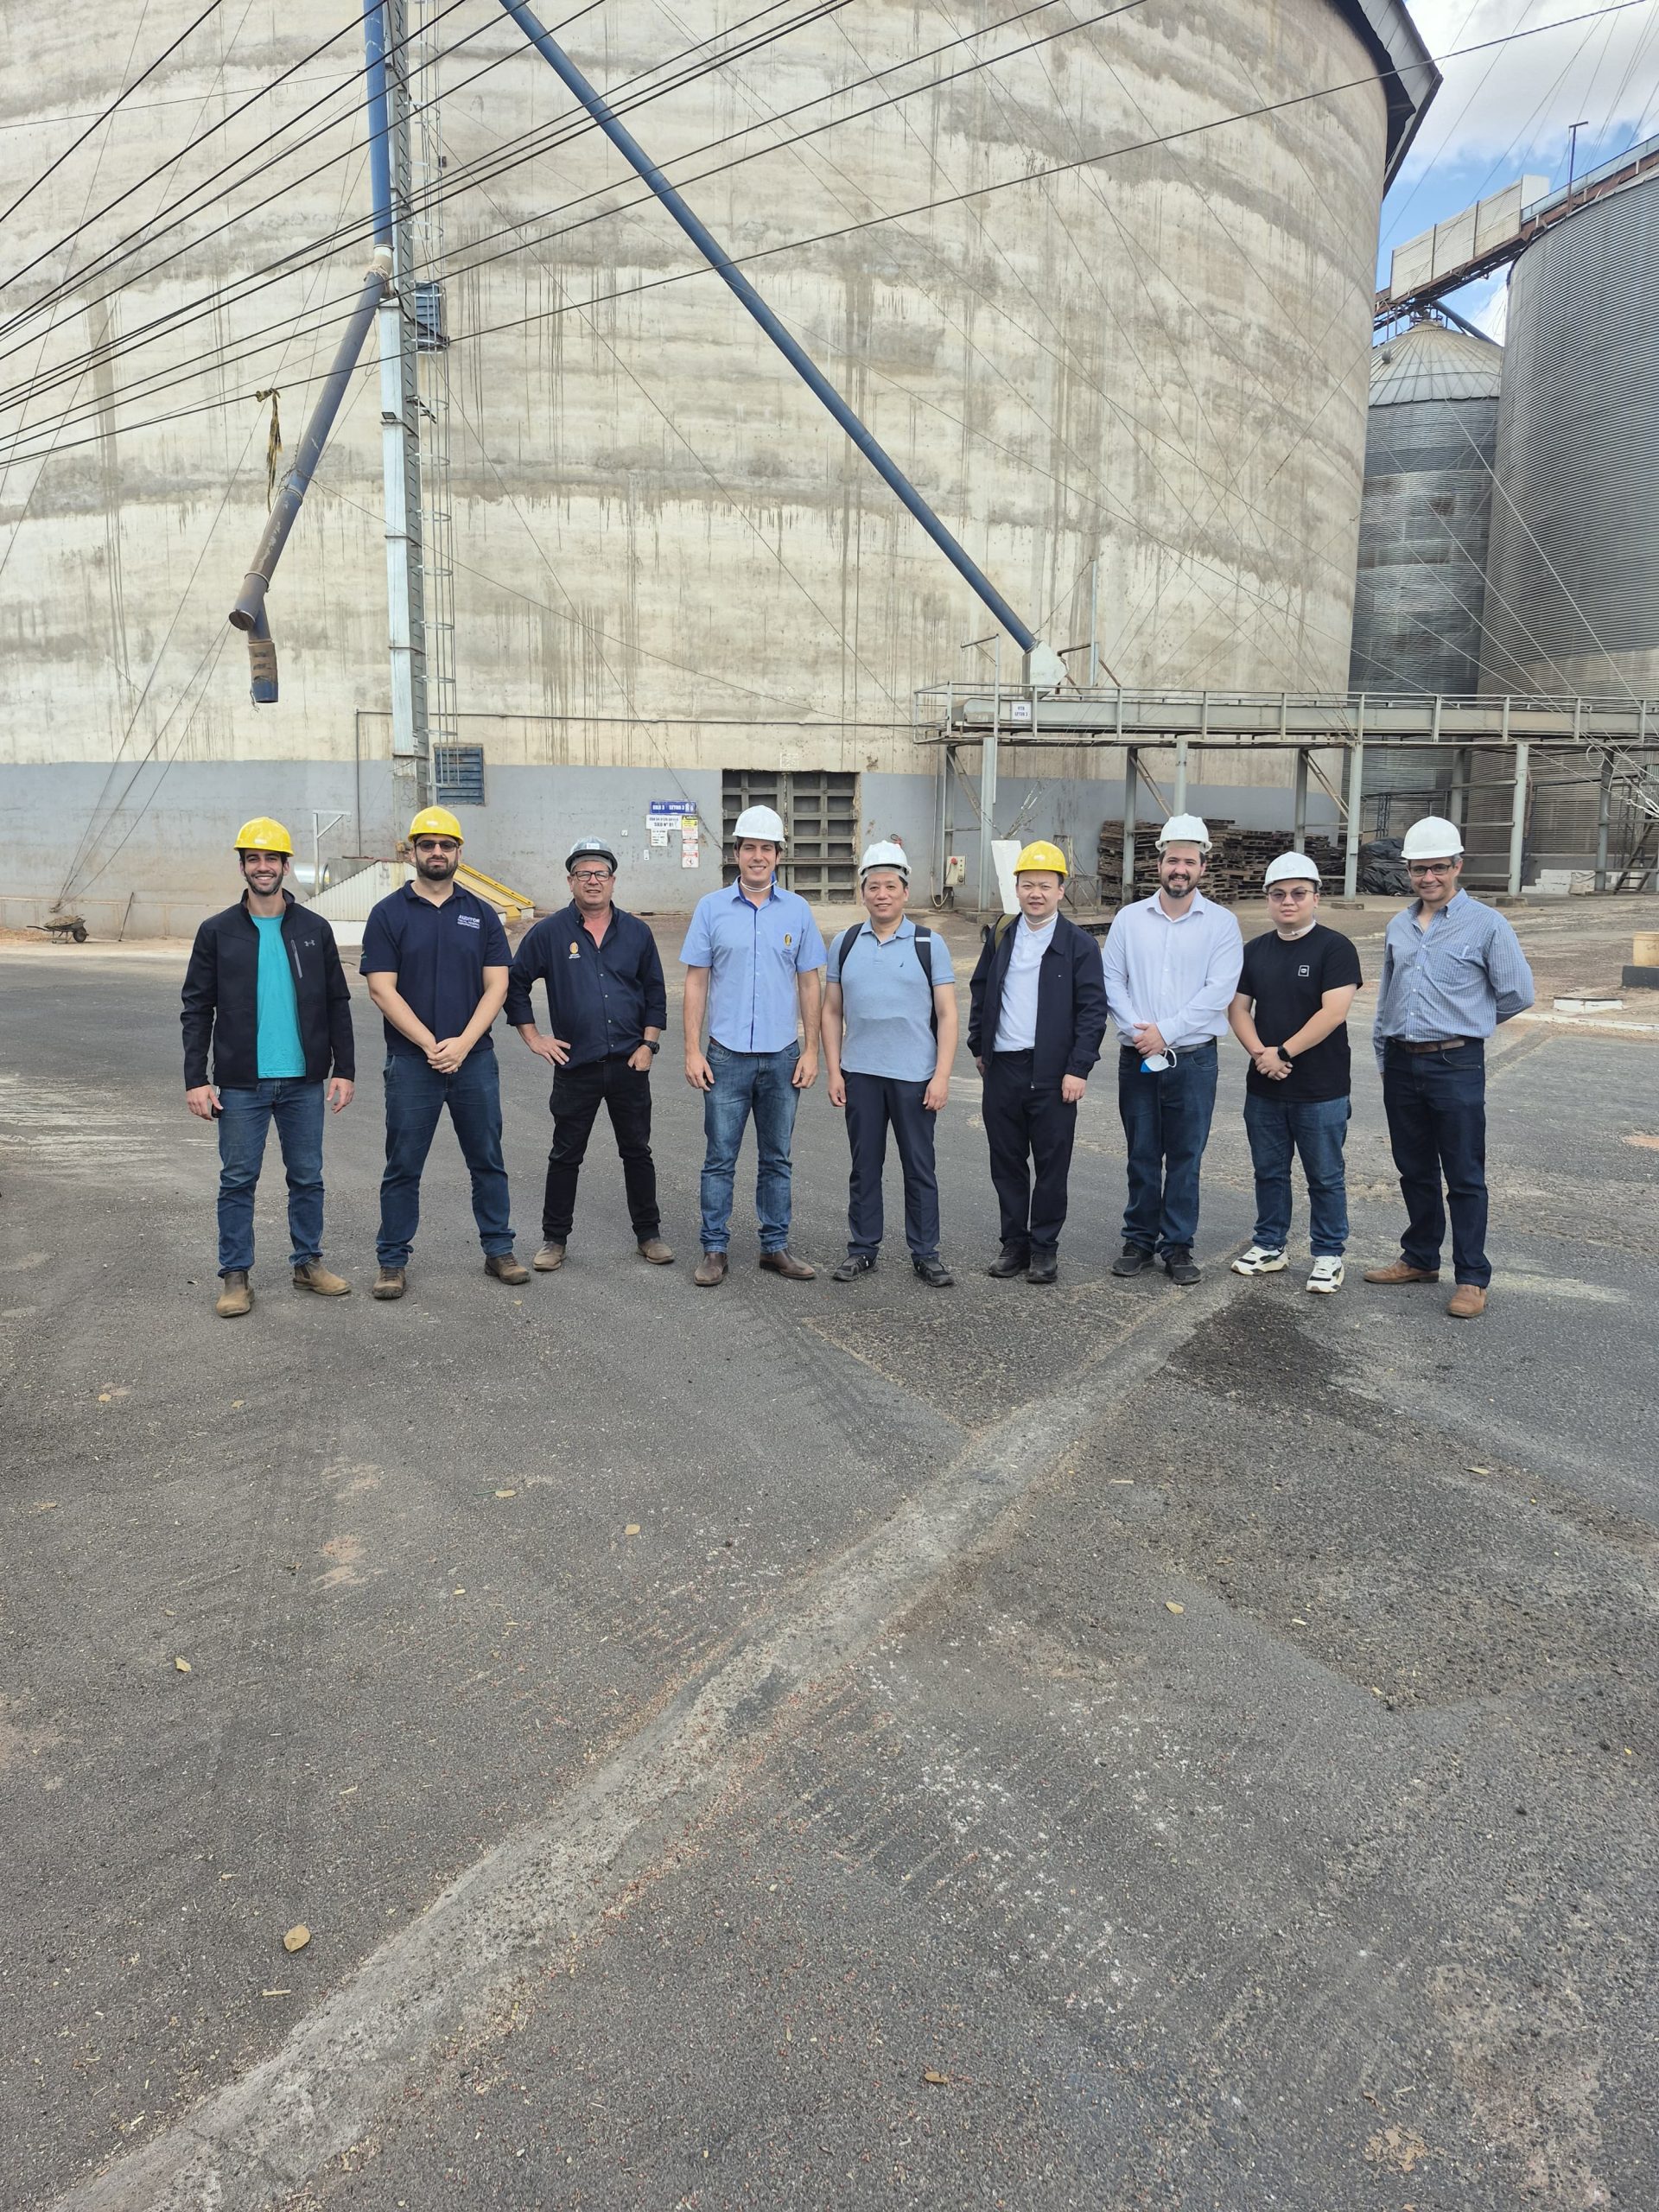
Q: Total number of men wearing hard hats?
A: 9